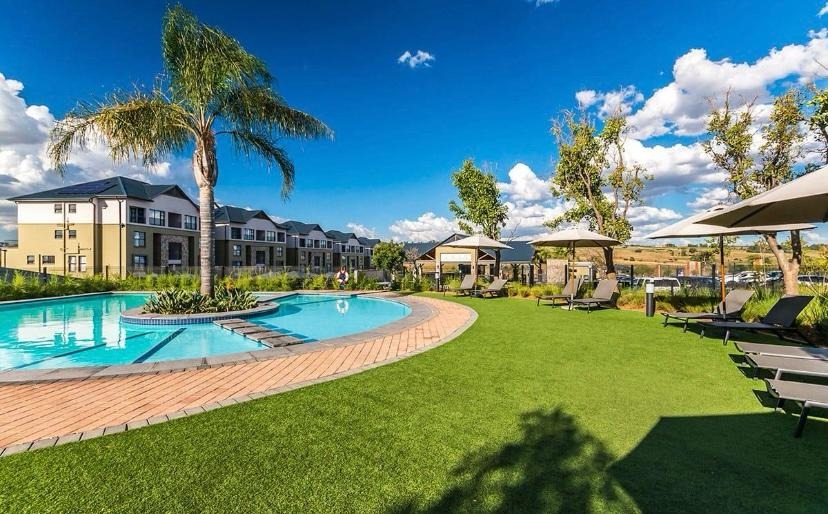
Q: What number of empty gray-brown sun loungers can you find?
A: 9